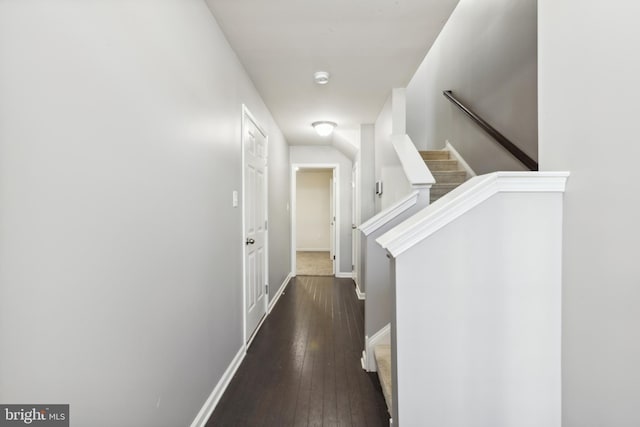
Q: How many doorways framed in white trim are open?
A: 1